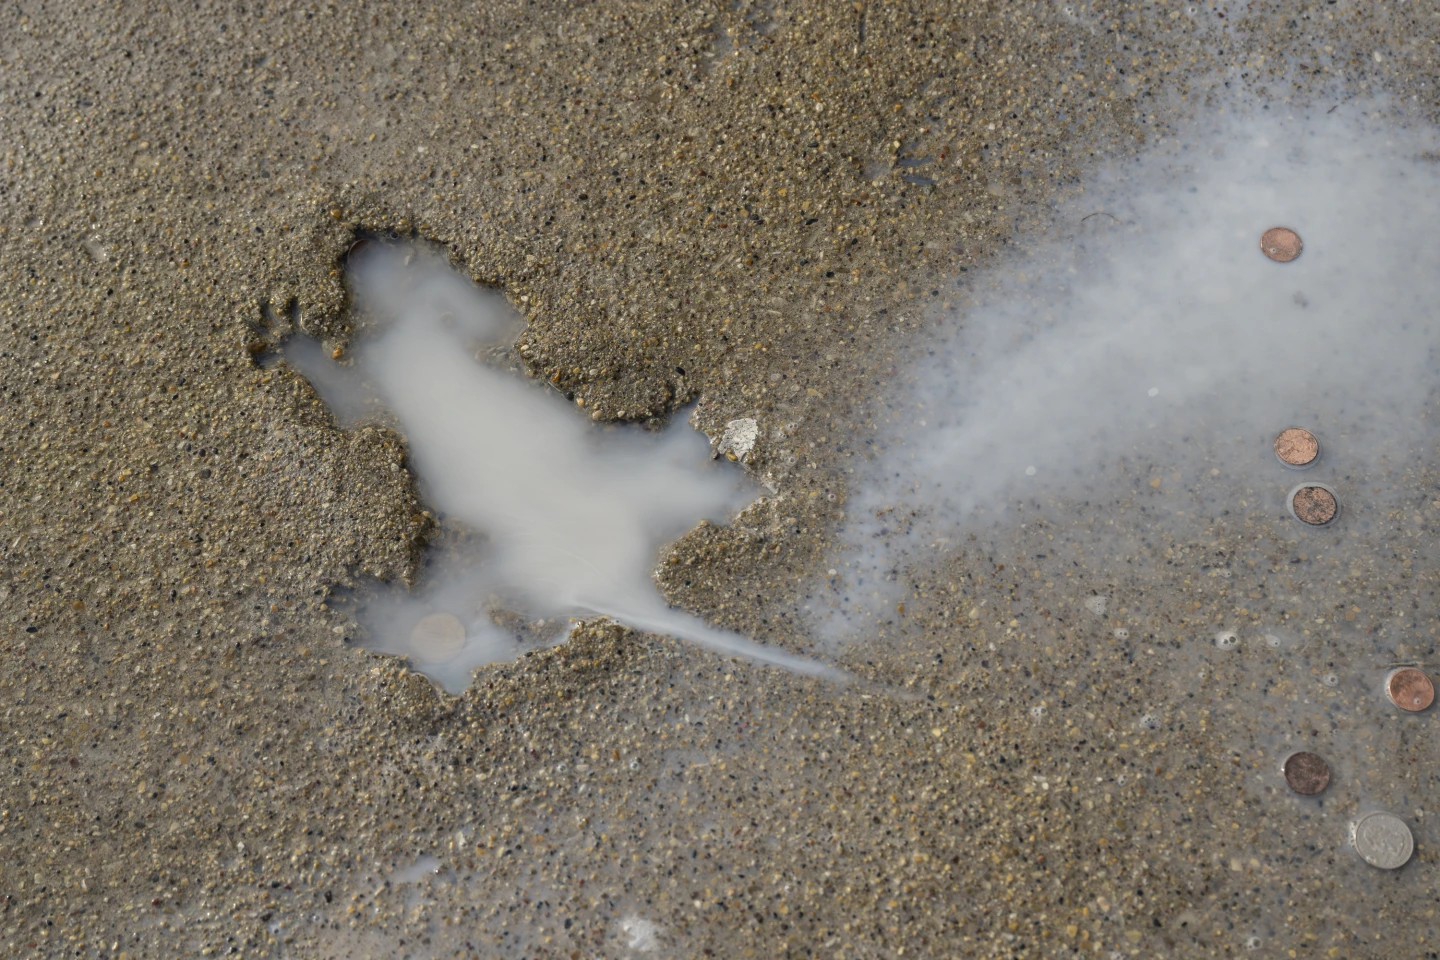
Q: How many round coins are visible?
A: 7